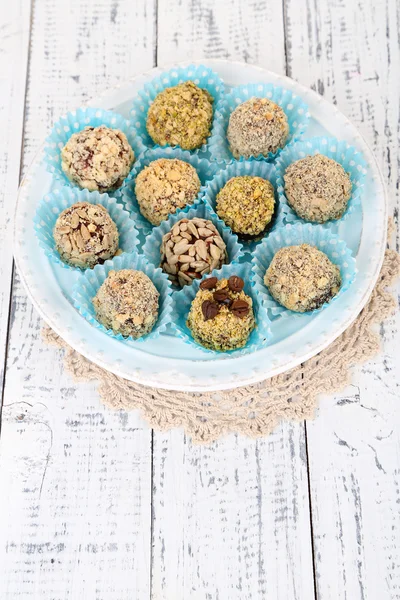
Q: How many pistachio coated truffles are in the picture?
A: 3